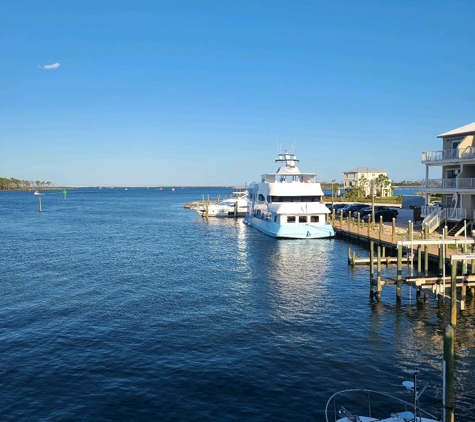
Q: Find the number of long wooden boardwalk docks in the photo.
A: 1